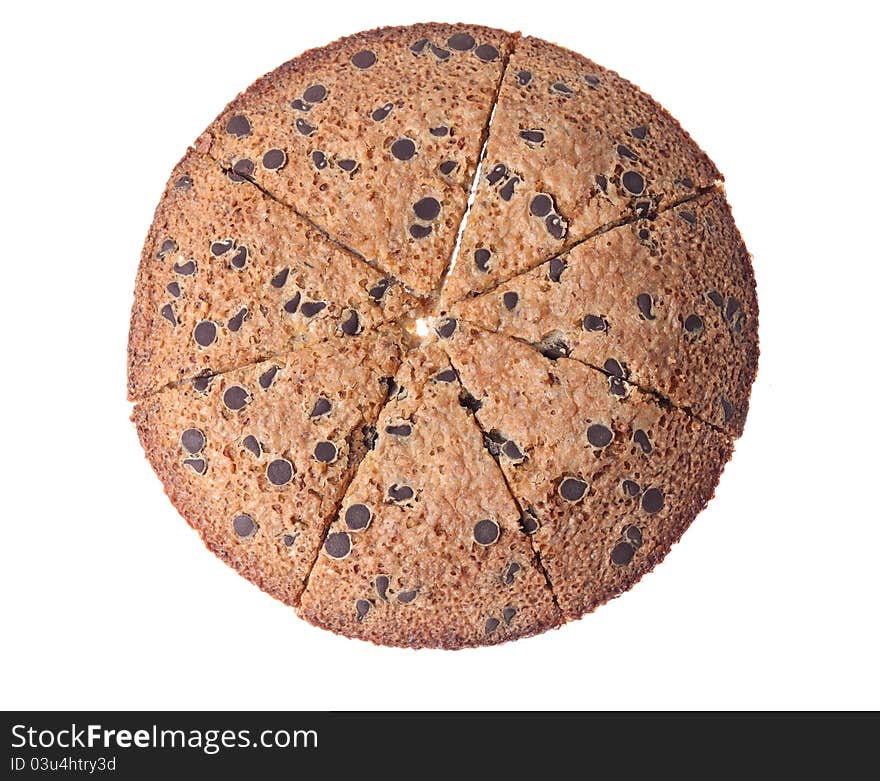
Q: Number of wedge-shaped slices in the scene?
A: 7